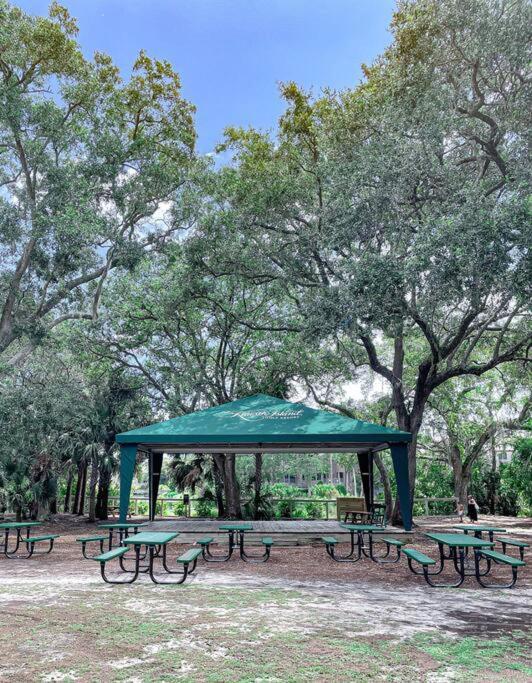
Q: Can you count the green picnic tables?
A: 7